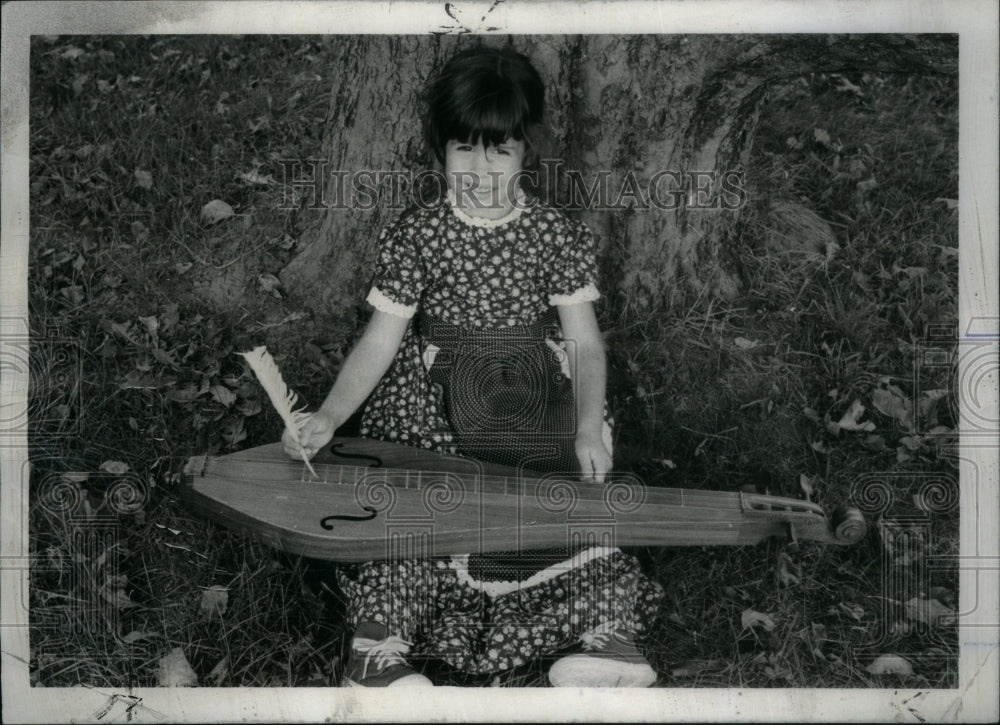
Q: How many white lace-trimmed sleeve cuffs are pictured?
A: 2